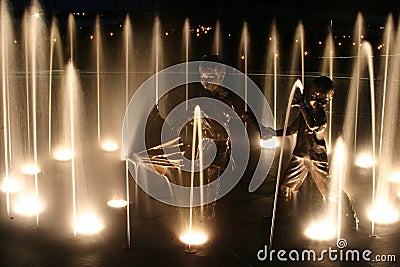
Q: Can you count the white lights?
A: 13